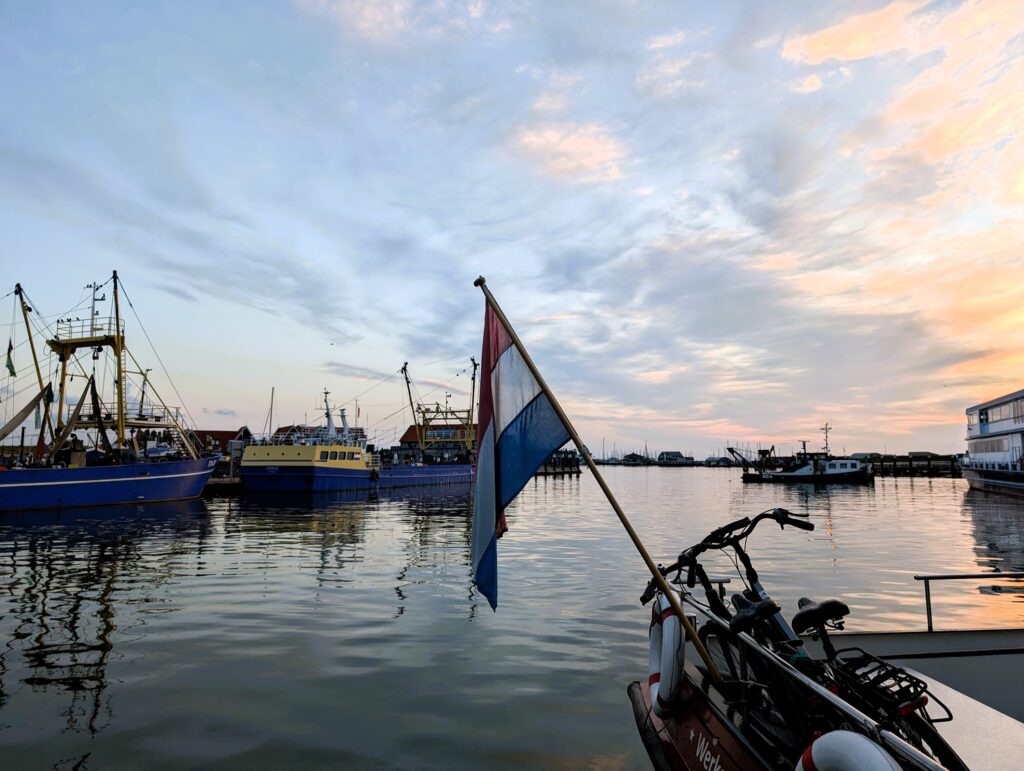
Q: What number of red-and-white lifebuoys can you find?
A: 2